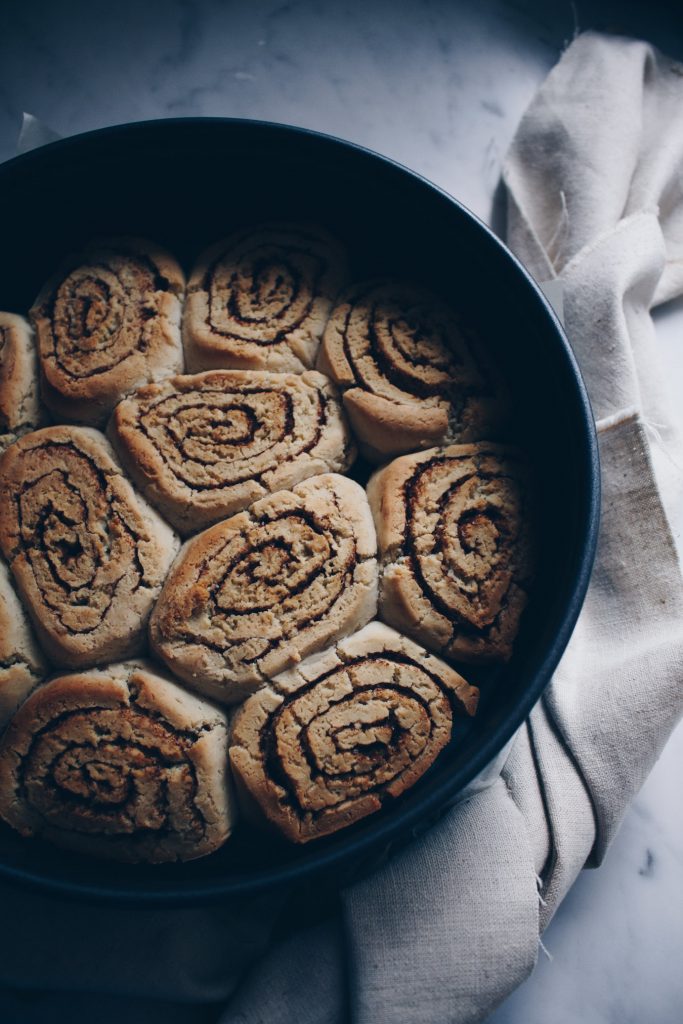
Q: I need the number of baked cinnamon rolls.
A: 11